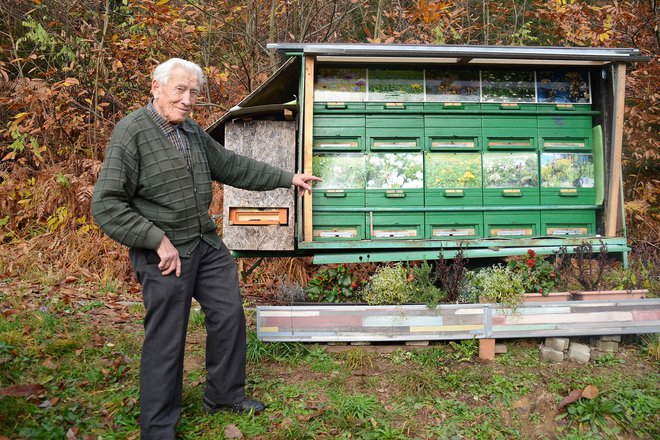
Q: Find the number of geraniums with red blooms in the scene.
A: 2